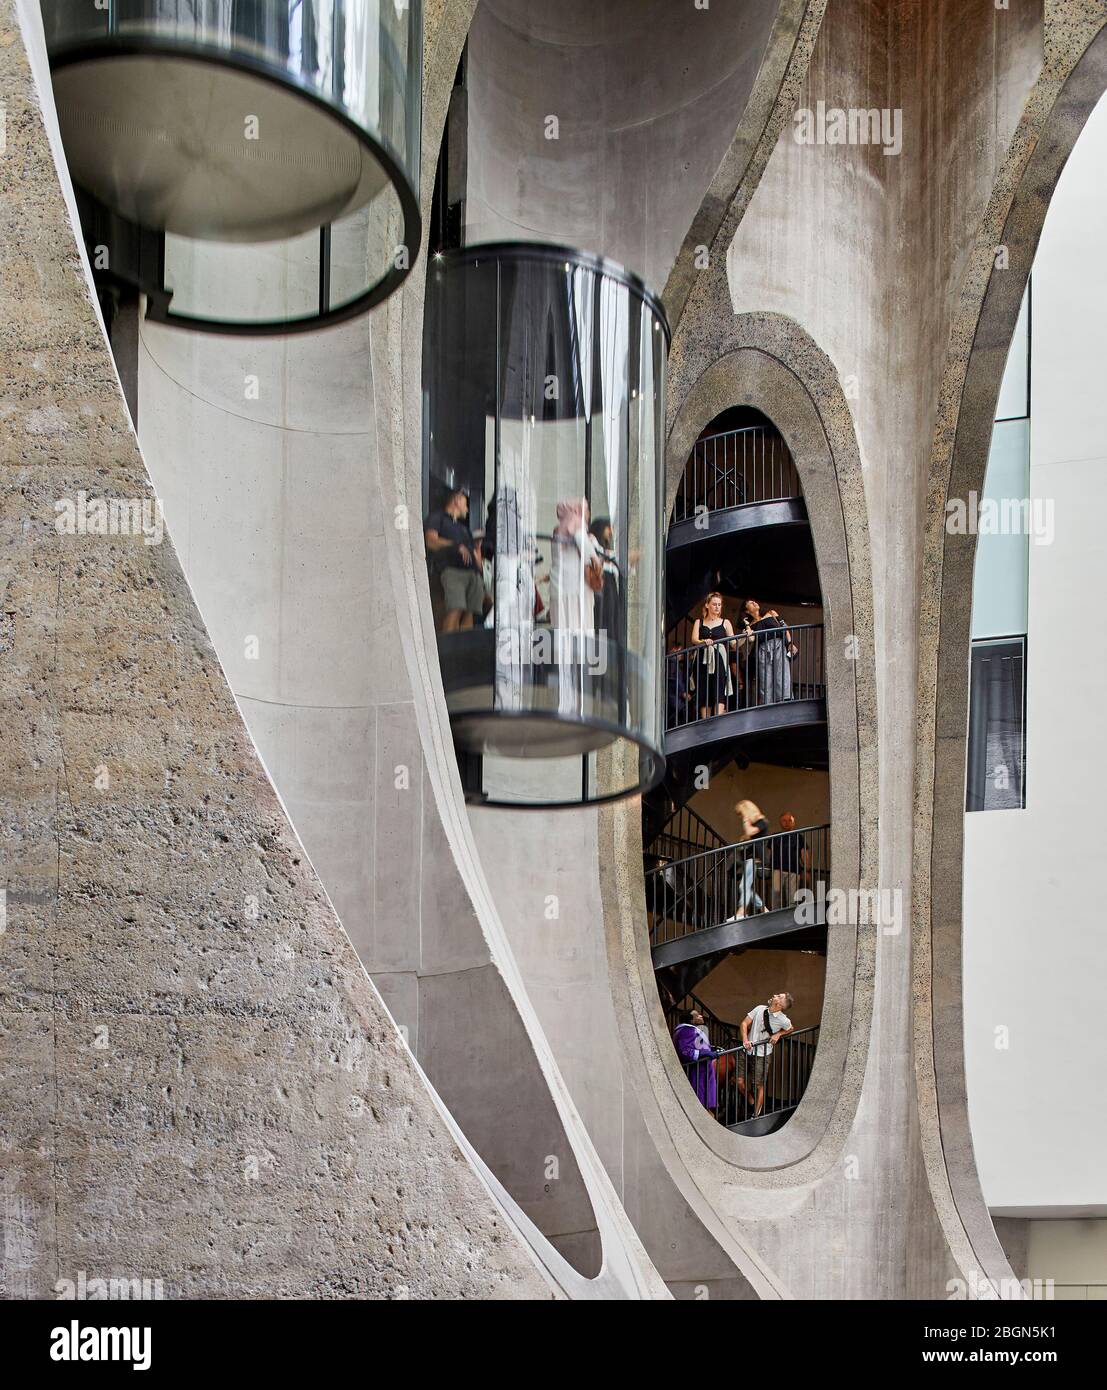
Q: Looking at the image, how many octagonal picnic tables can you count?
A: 0